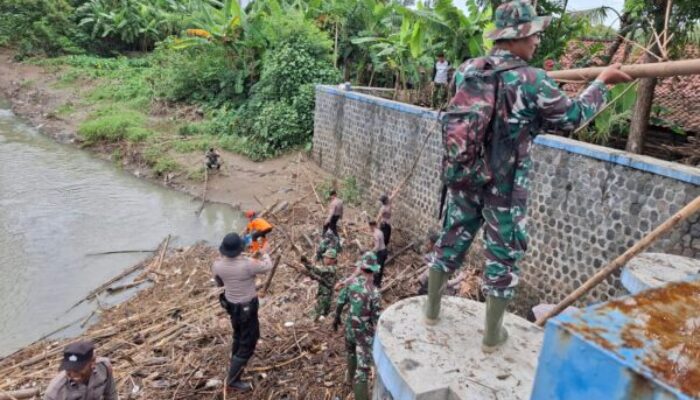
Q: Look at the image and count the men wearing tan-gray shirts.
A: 5